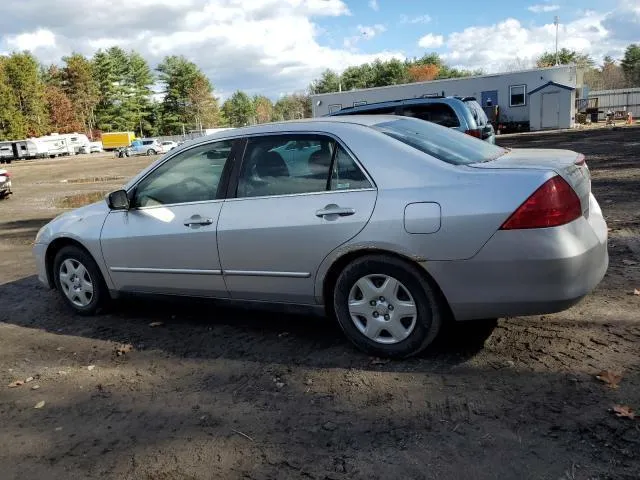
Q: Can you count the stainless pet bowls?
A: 0